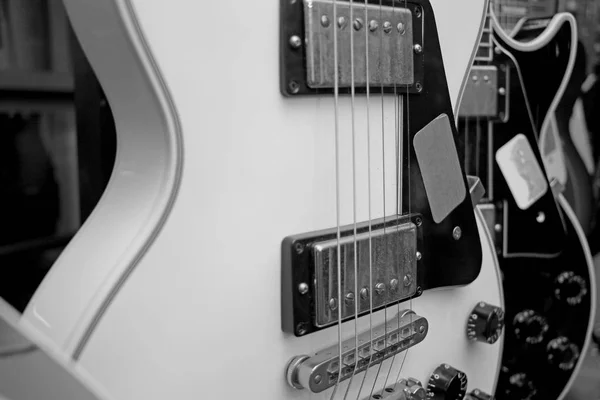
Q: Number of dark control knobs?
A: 7